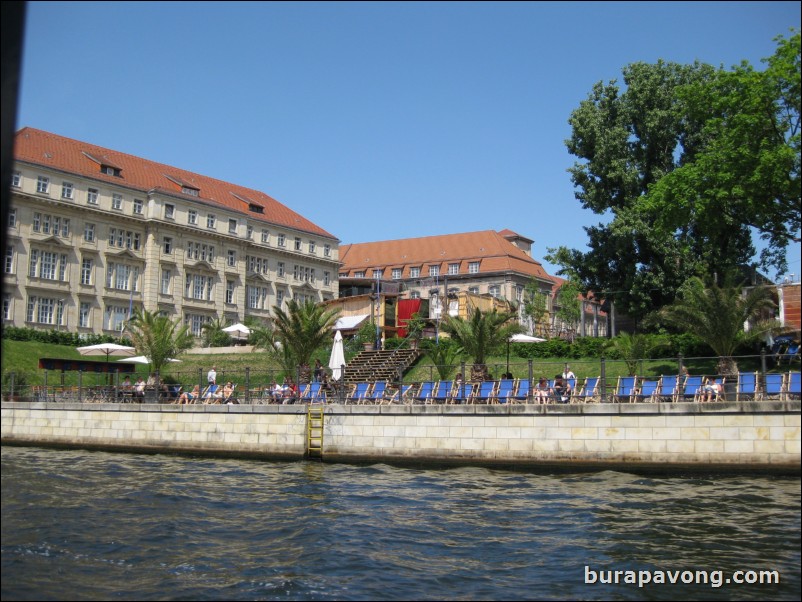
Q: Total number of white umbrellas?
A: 5